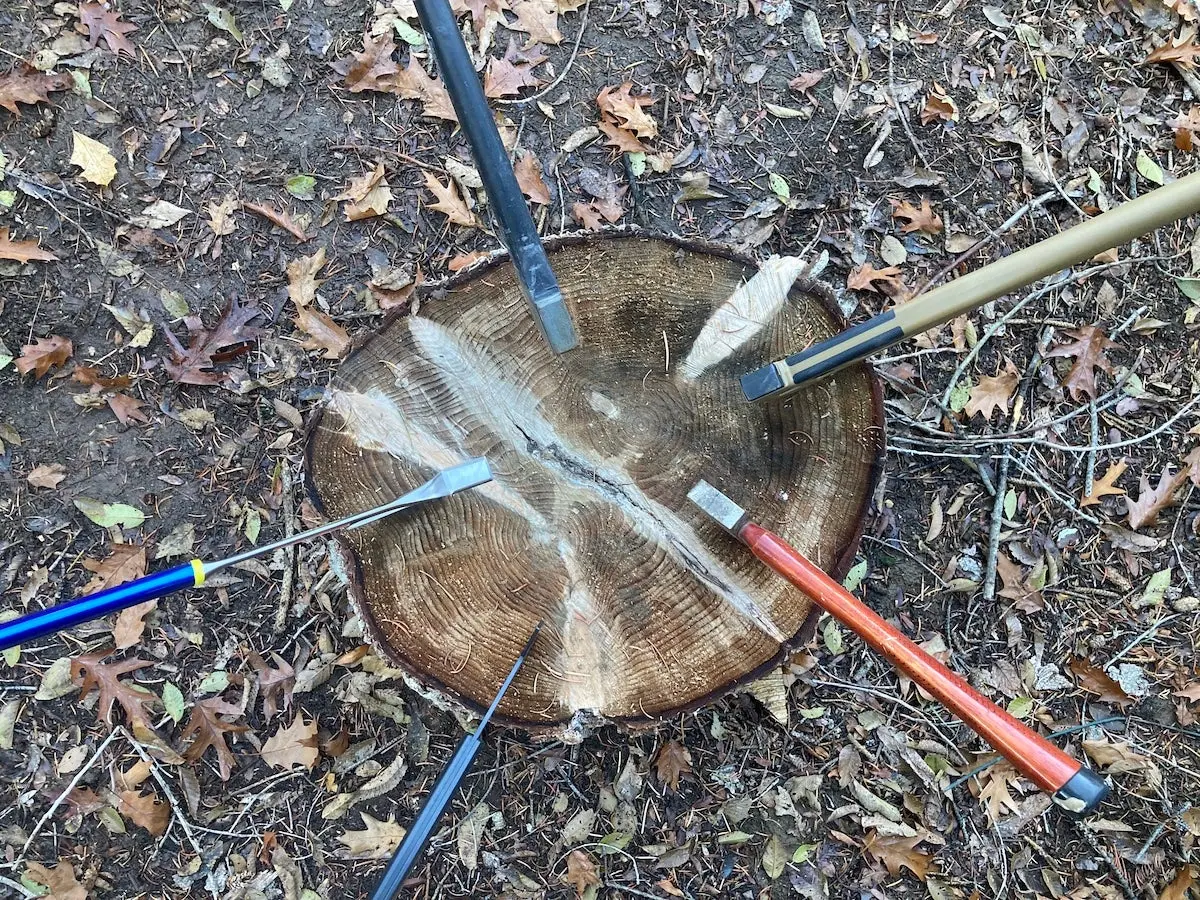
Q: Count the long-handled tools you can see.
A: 5